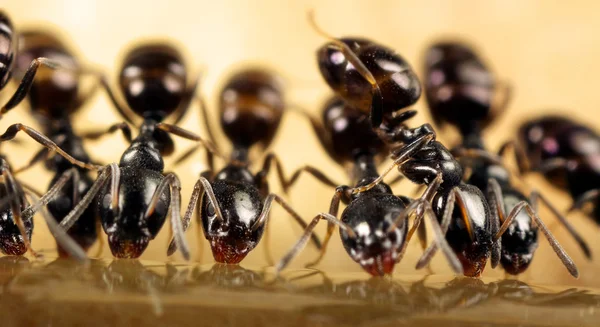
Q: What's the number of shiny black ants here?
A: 8